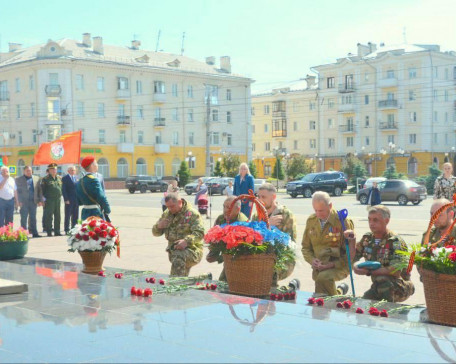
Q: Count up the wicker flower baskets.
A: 3